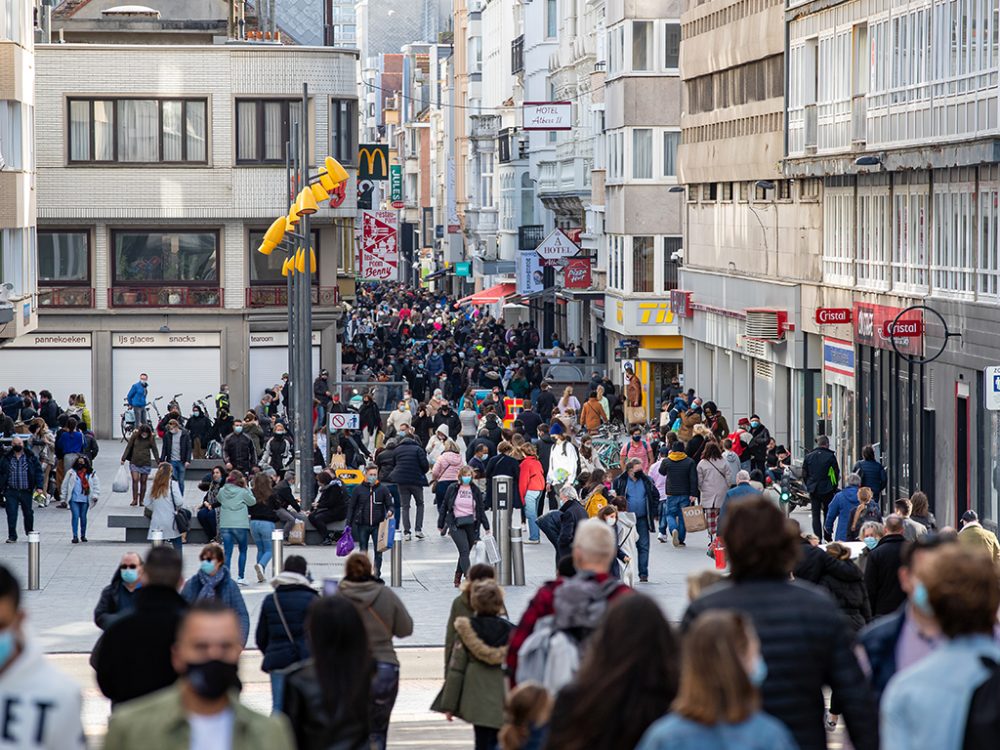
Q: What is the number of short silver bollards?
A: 5